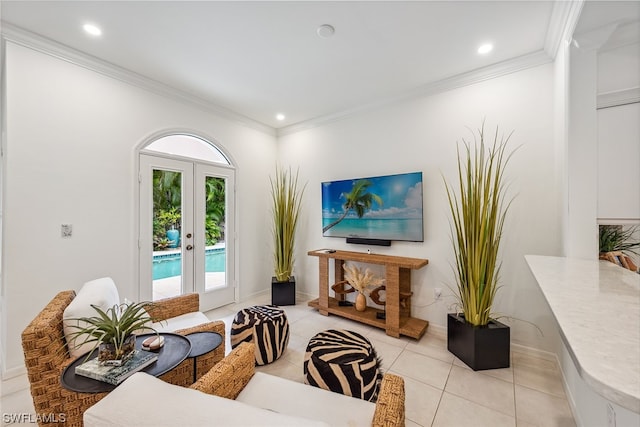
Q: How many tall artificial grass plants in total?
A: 2